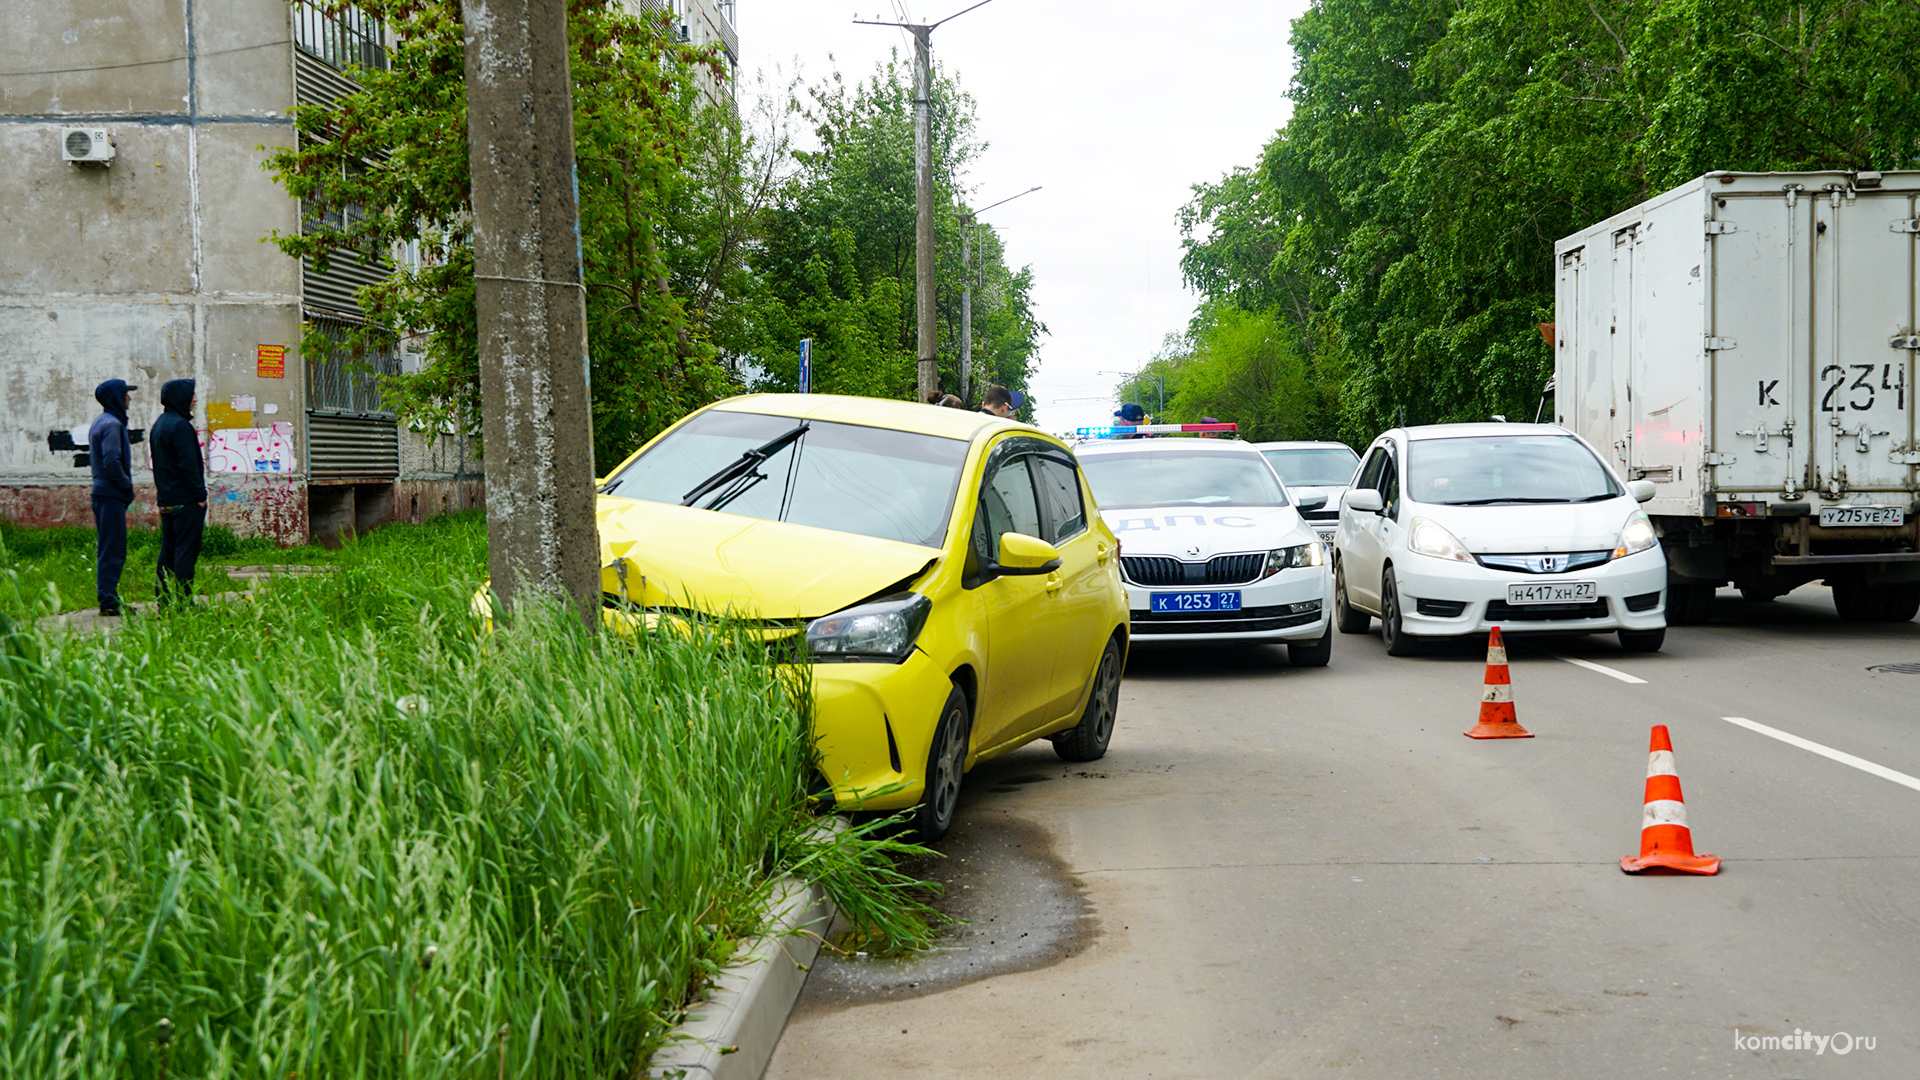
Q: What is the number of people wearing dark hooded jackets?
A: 2